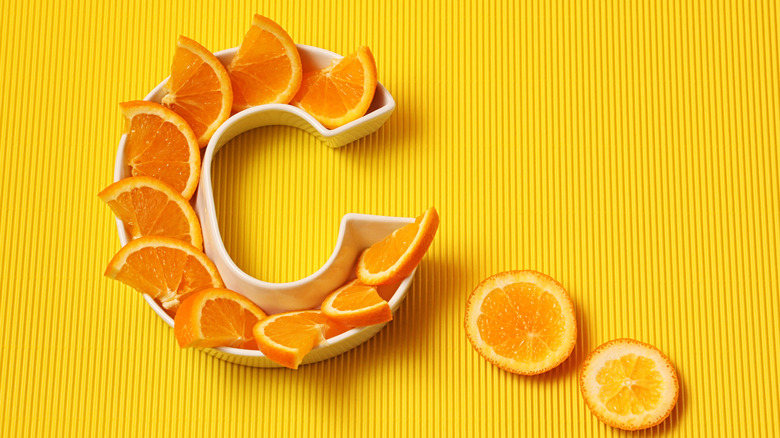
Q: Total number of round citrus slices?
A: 2